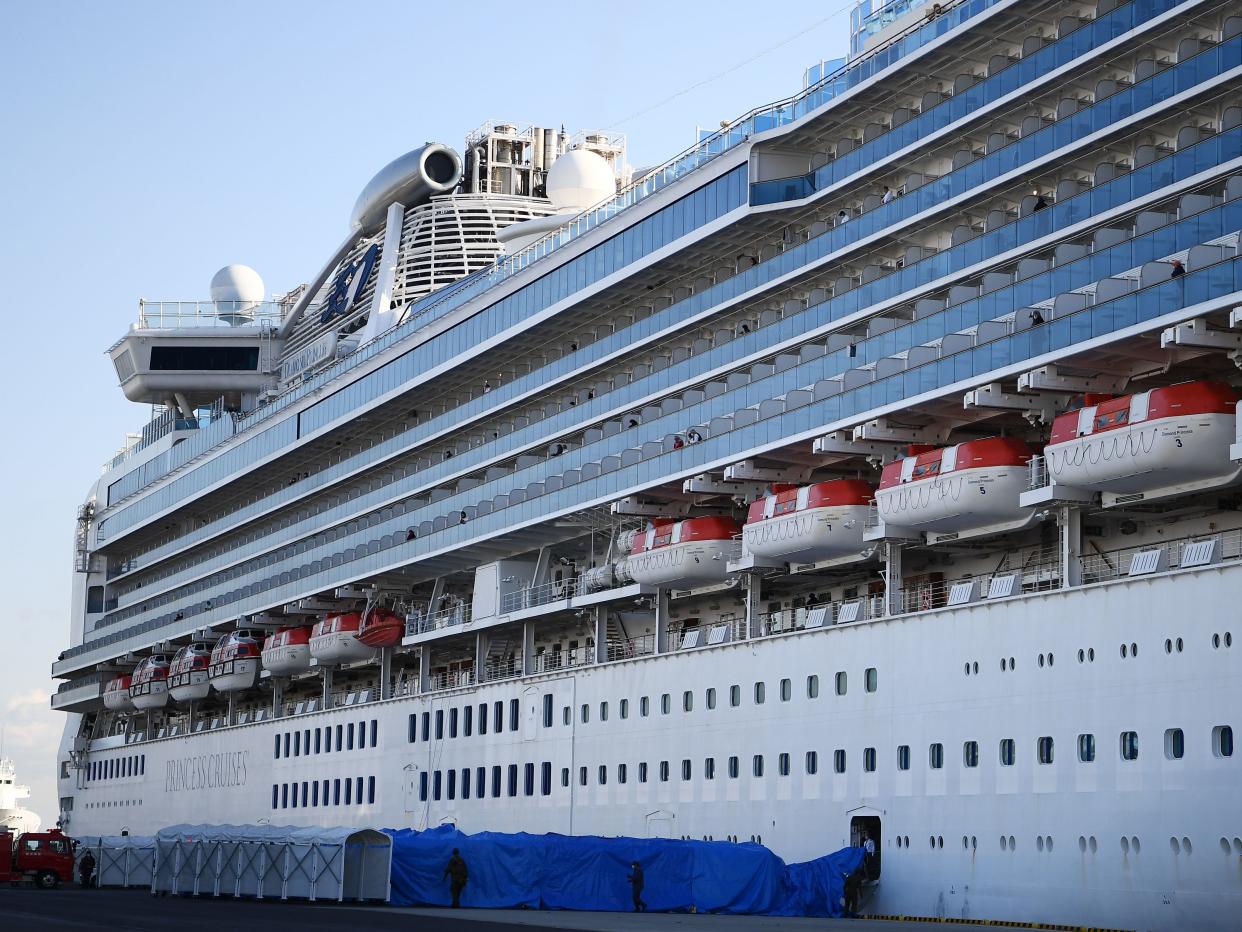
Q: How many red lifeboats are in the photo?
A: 11